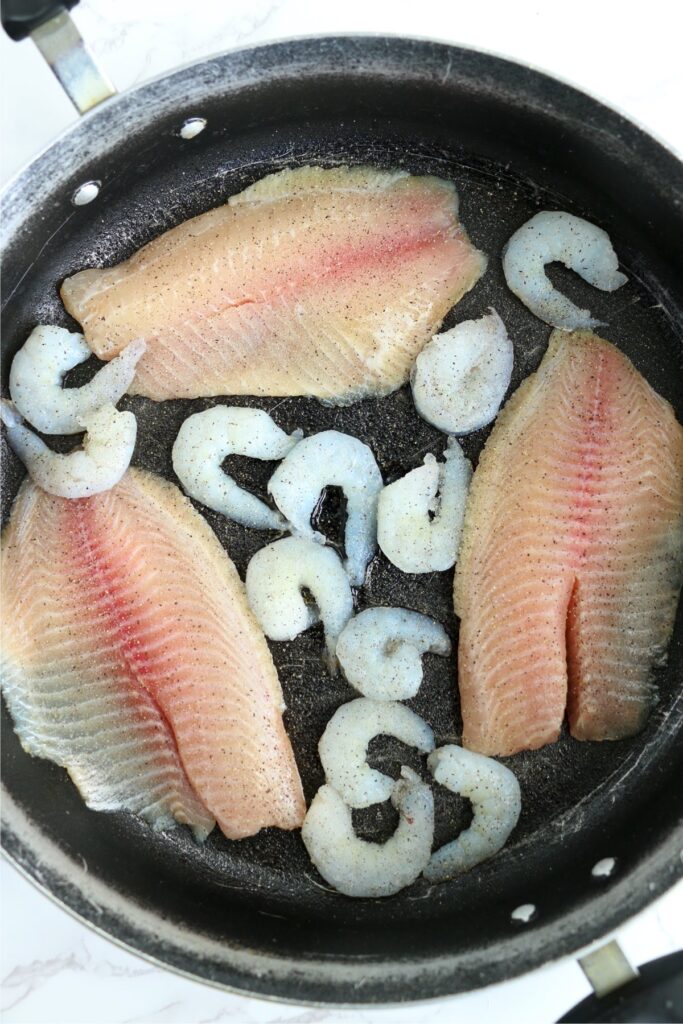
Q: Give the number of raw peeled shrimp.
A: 12